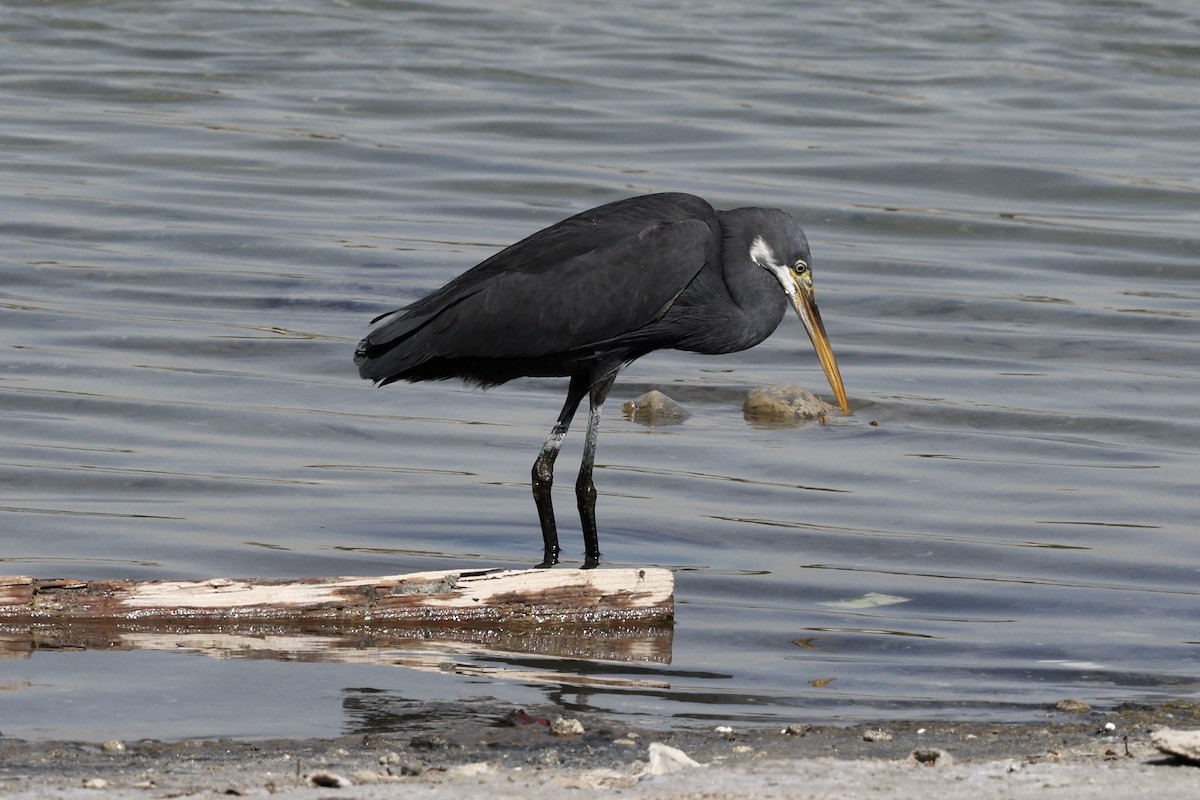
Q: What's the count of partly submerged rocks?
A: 2